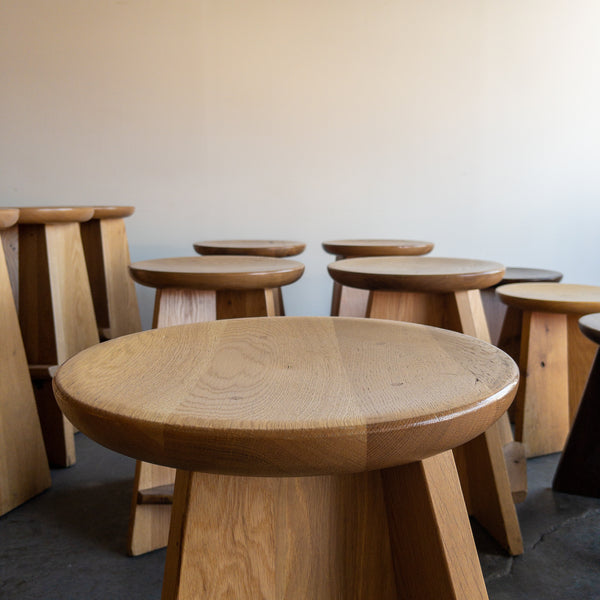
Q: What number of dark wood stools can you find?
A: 2